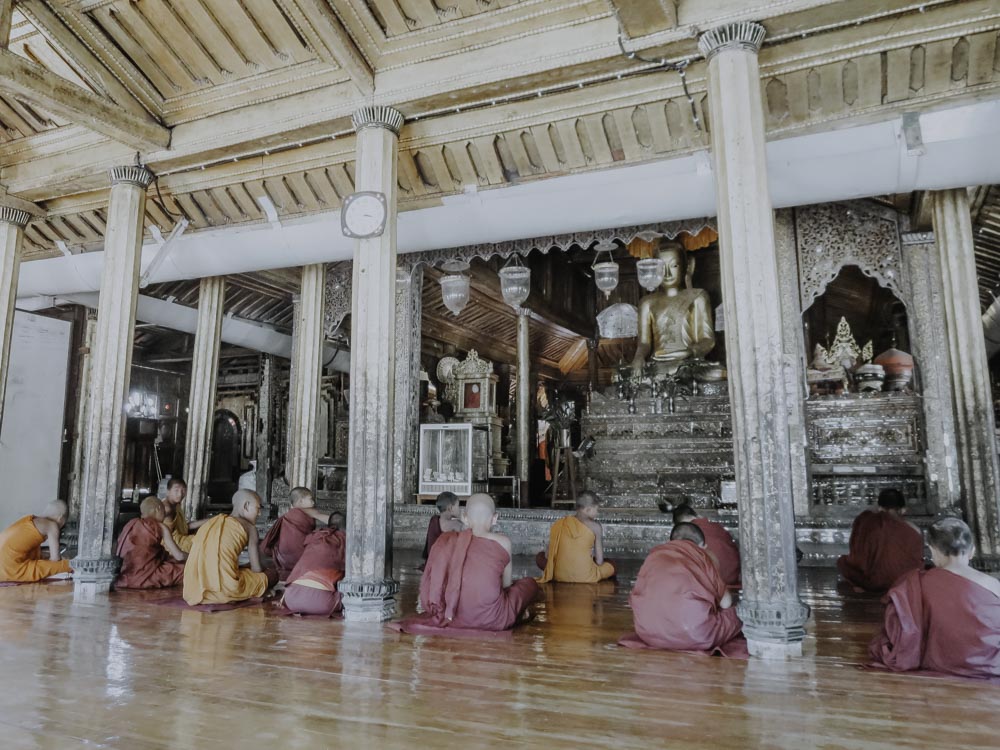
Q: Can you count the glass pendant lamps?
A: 4